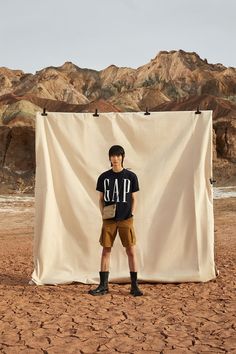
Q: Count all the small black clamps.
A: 5